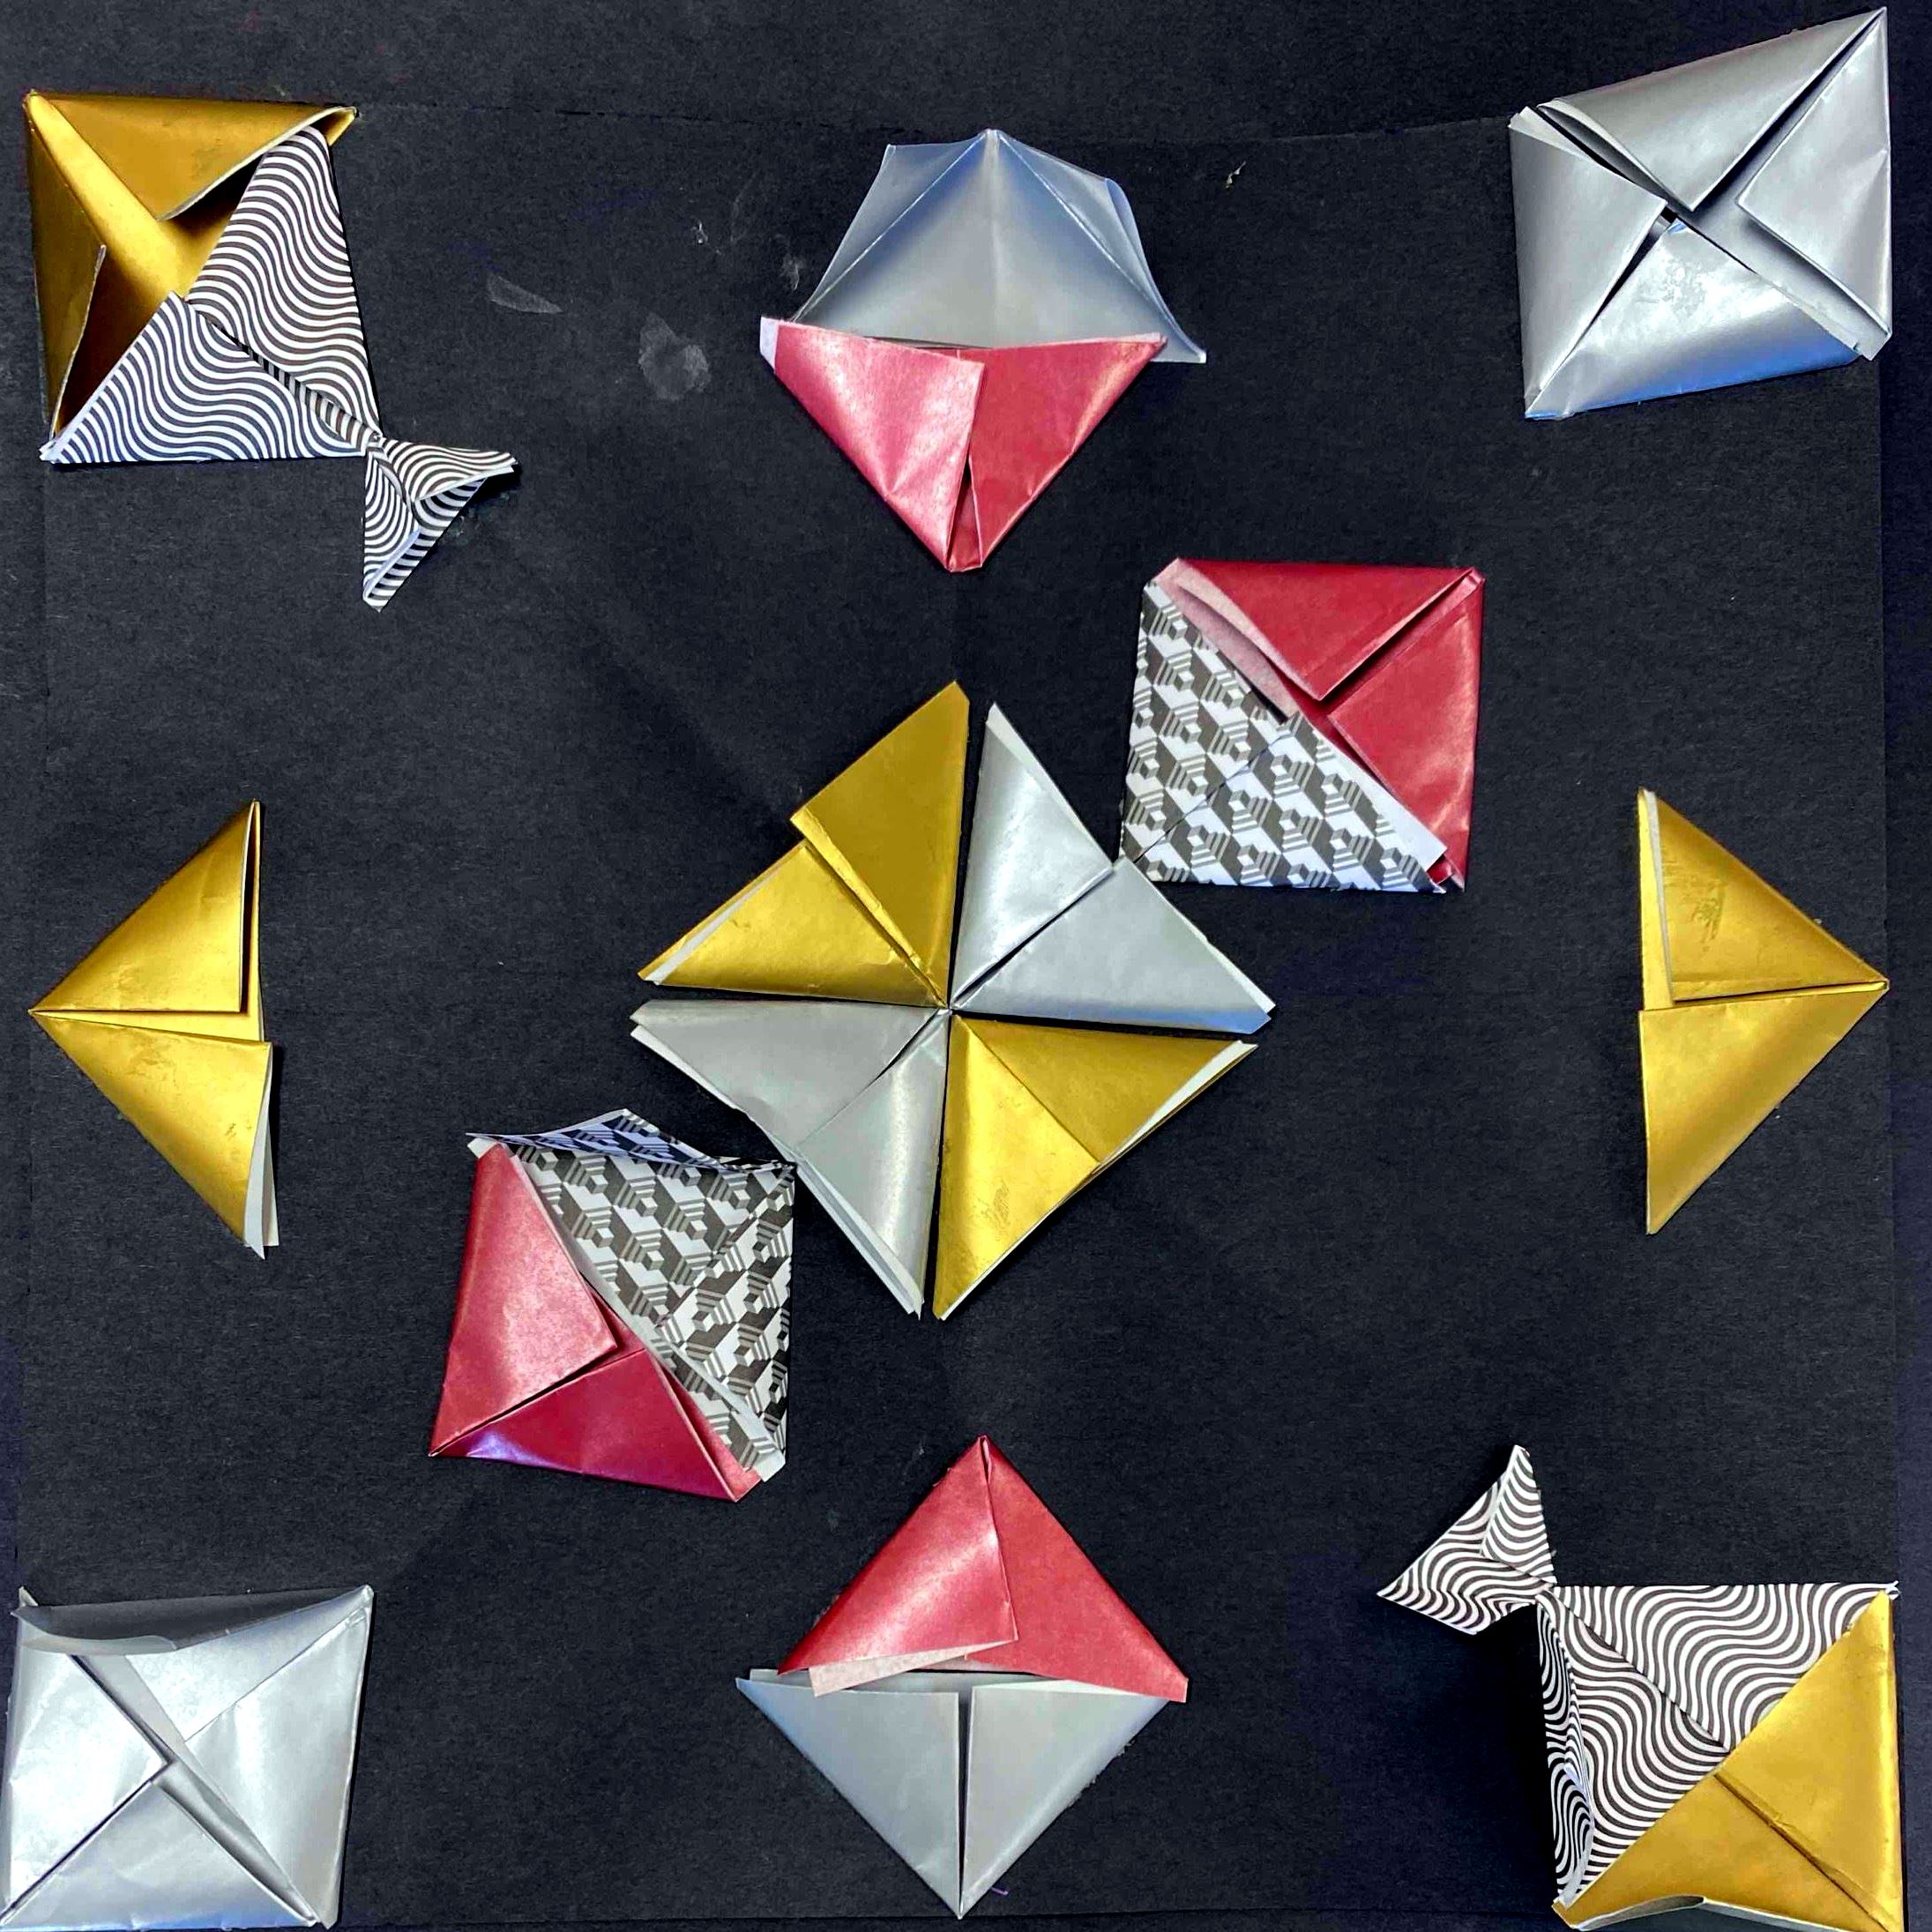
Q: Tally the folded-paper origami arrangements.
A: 11